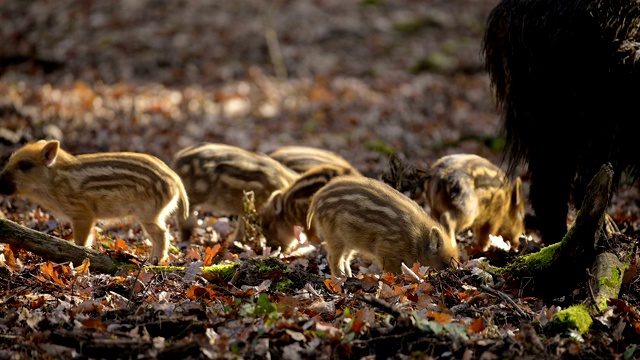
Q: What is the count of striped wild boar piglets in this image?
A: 6